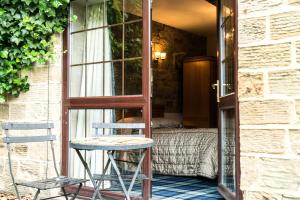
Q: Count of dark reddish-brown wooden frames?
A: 2